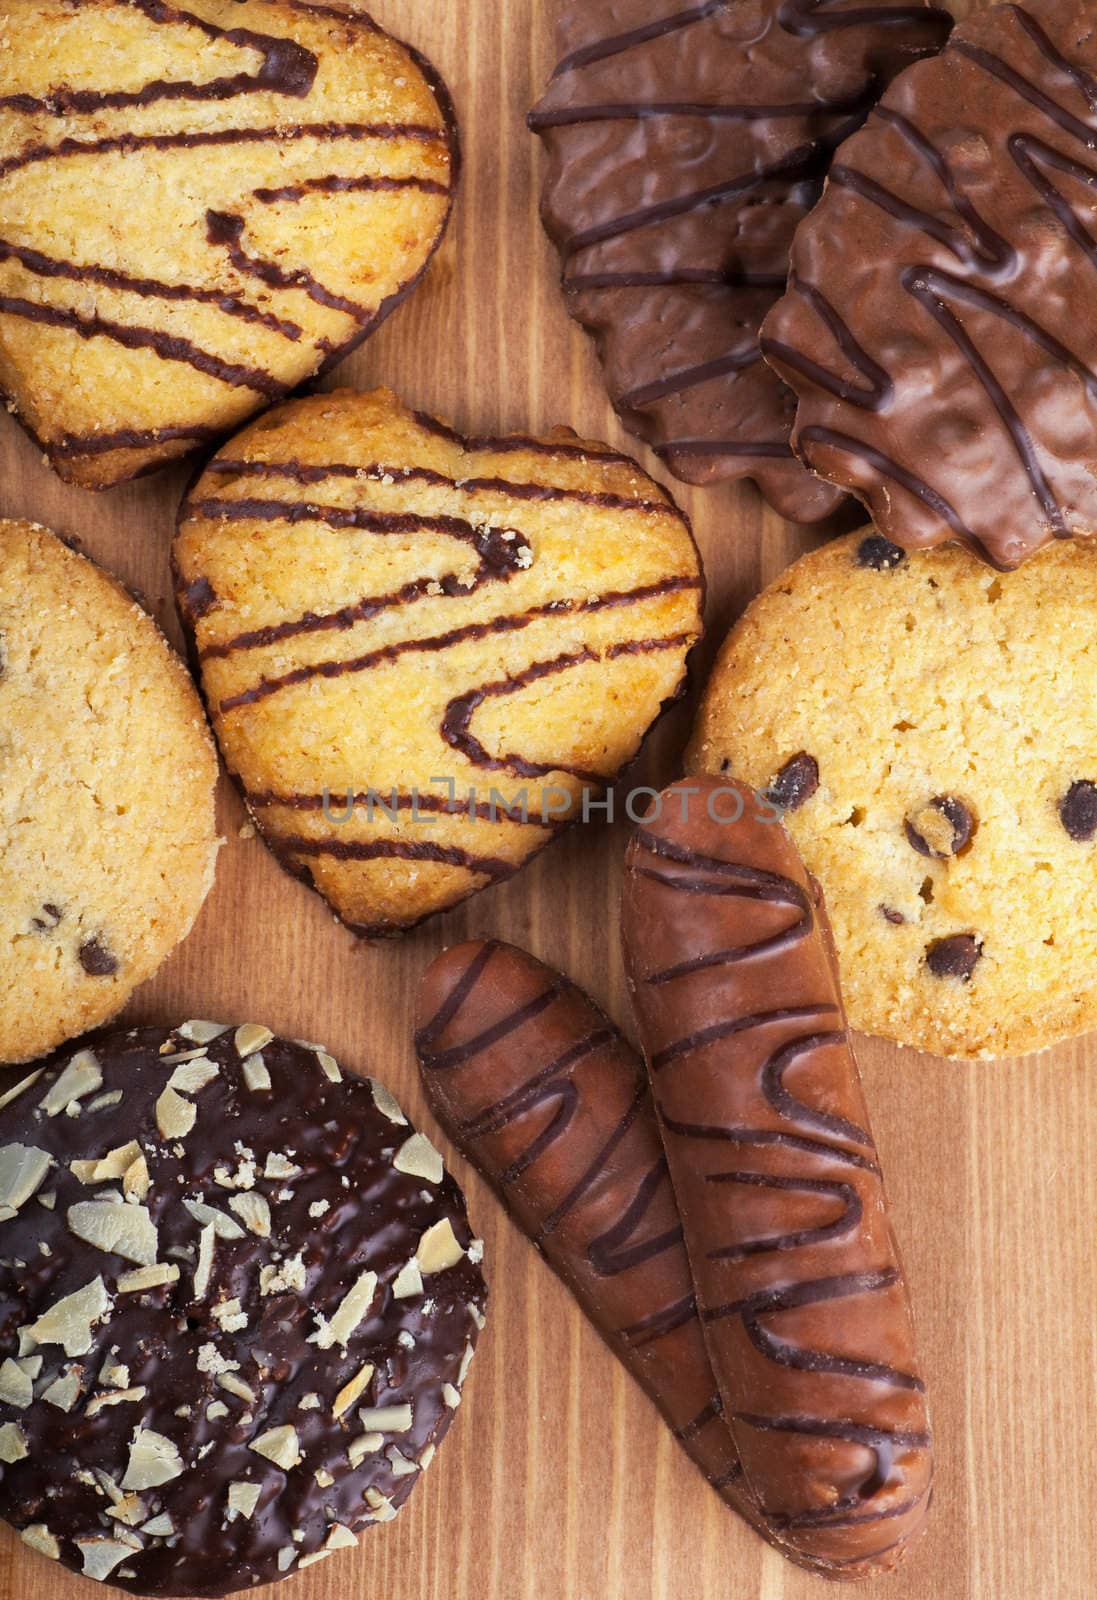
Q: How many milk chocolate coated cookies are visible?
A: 4